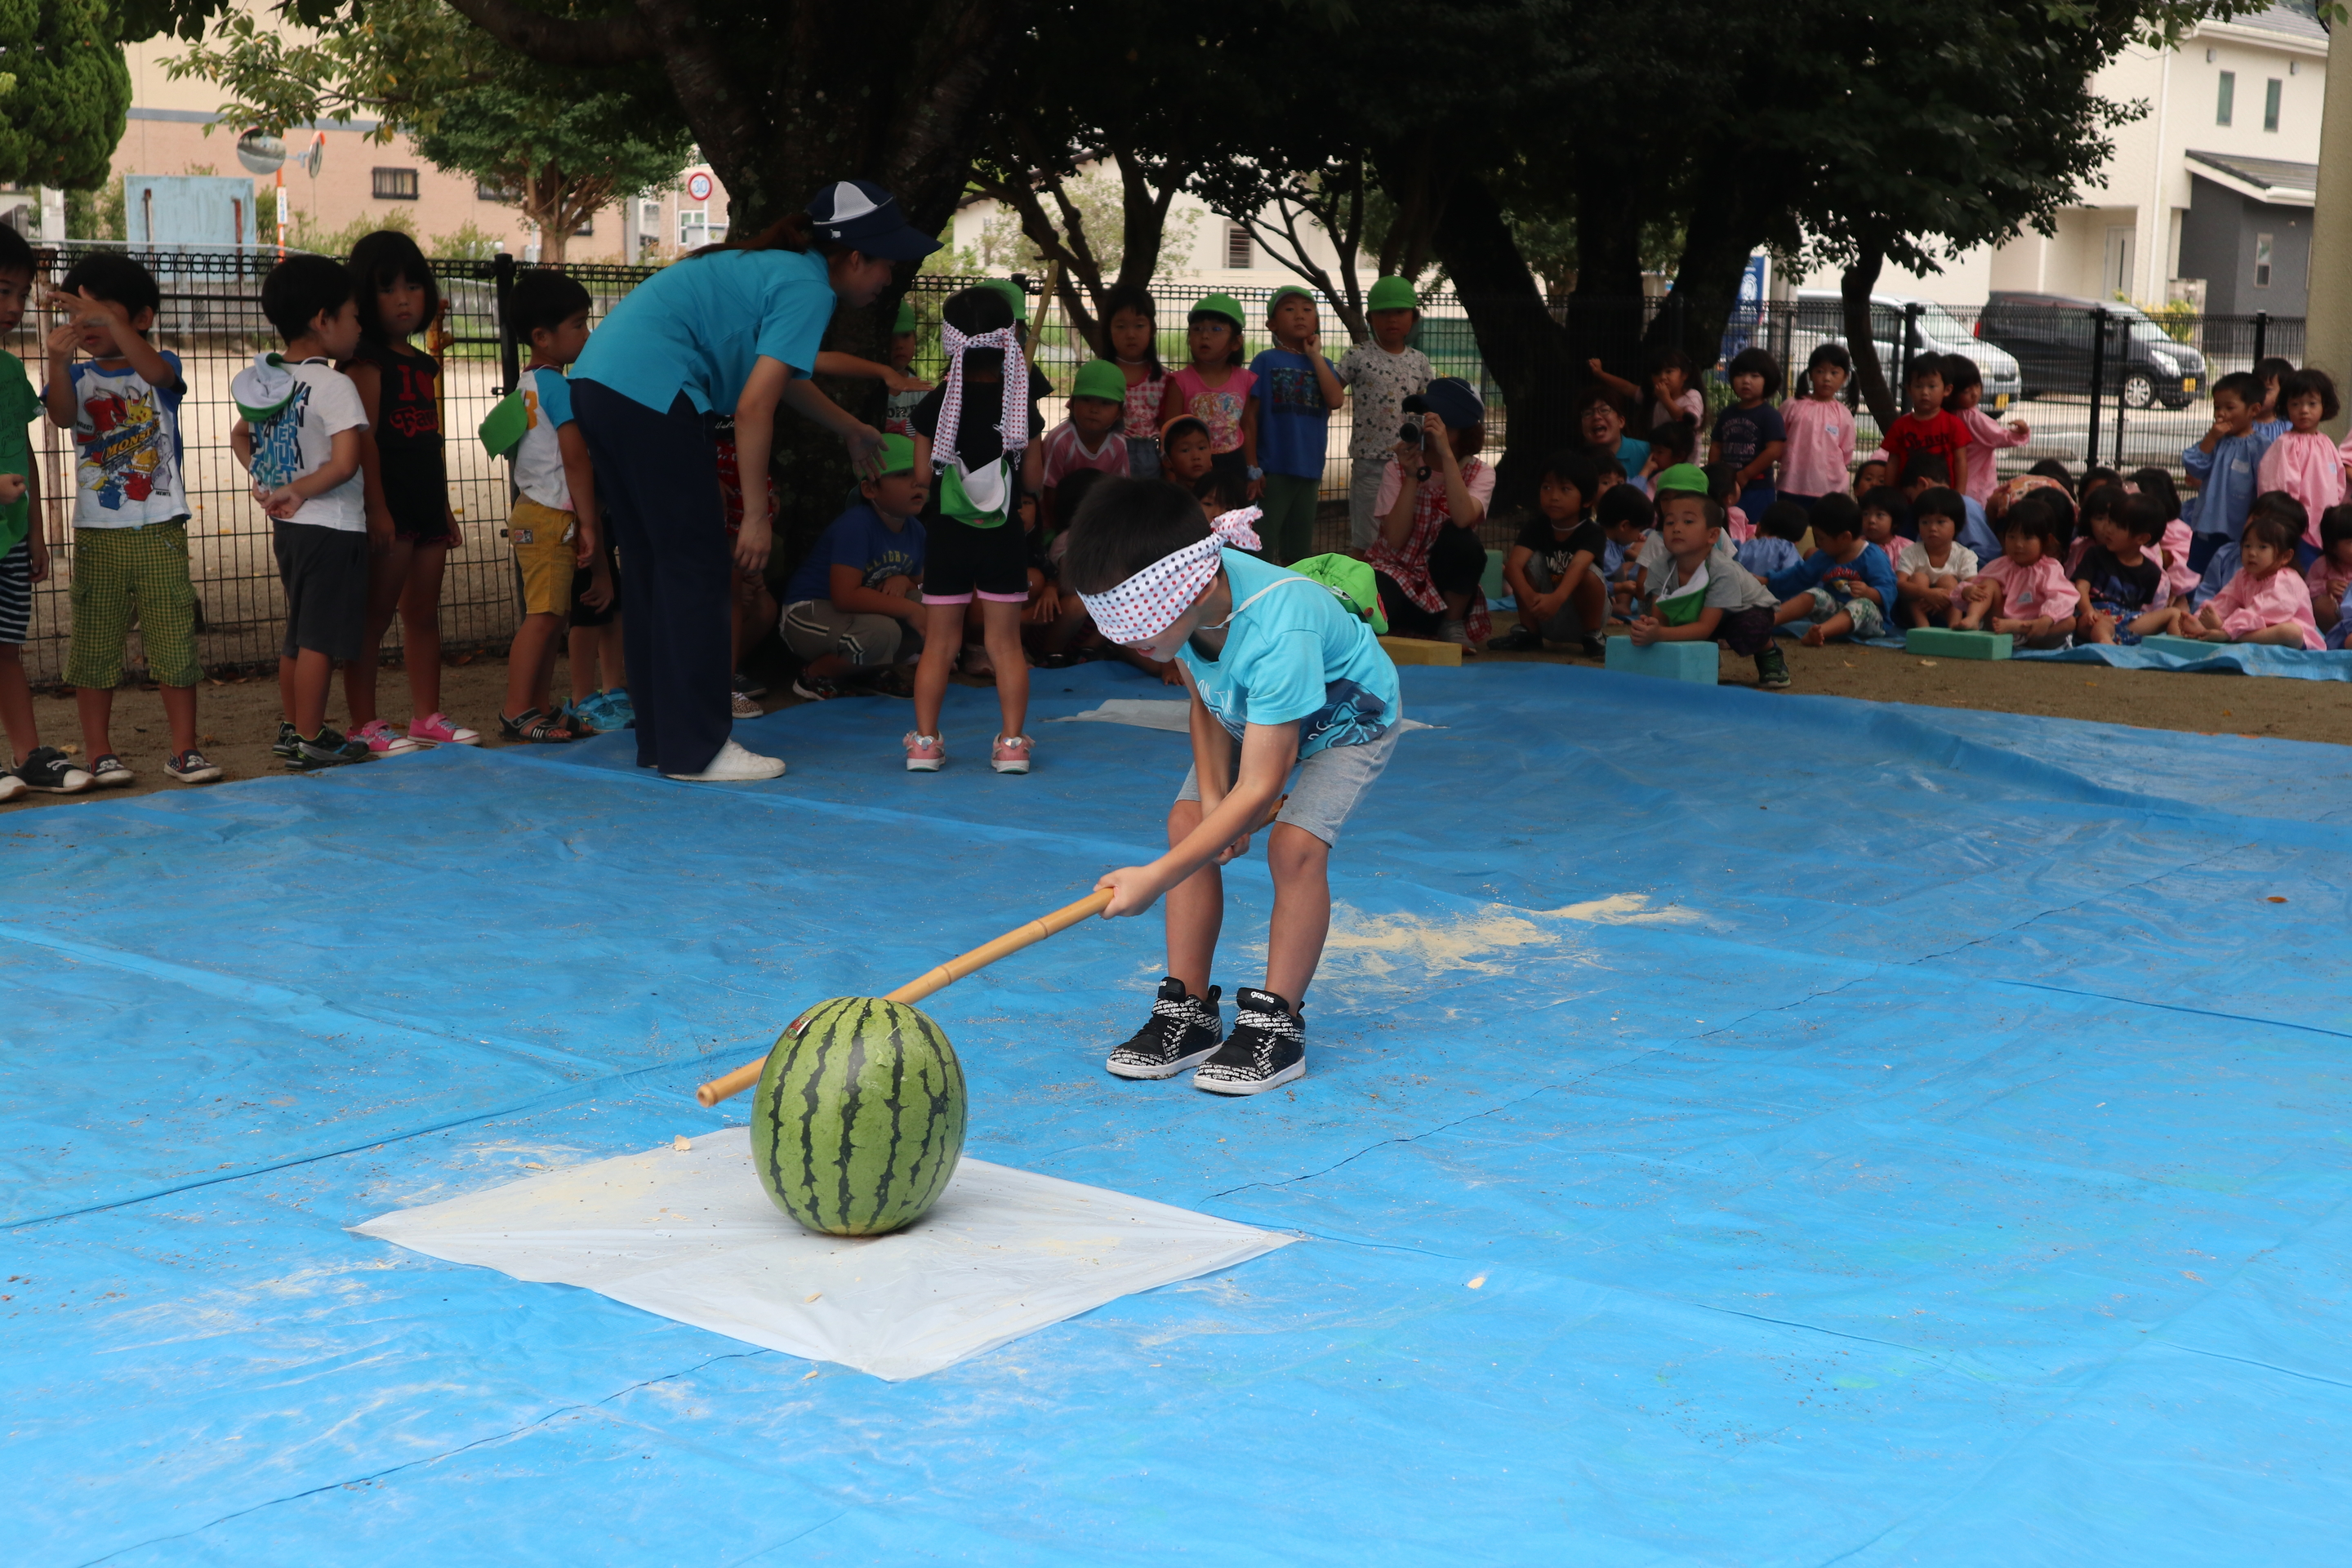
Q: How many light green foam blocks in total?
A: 2